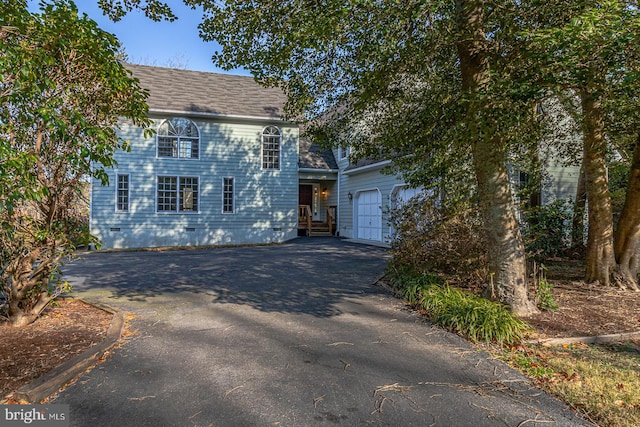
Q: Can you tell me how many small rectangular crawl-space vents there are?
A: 3